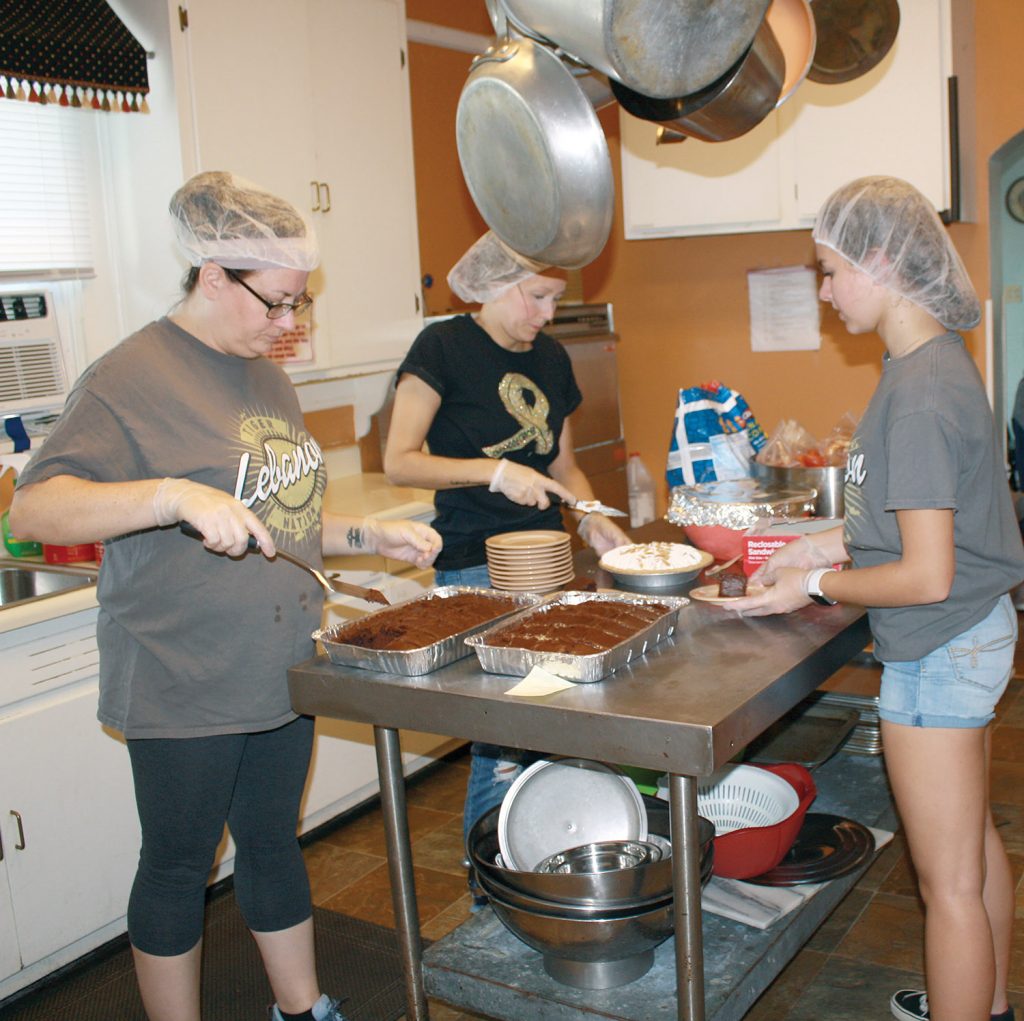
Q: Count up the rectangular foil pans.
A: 2